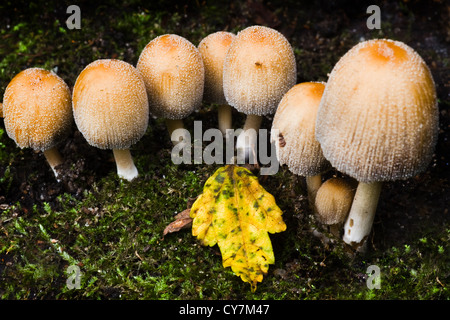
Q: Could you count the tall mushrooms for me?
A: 7